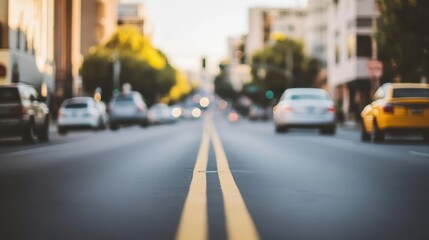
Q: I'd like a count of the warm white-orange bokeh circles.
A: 3